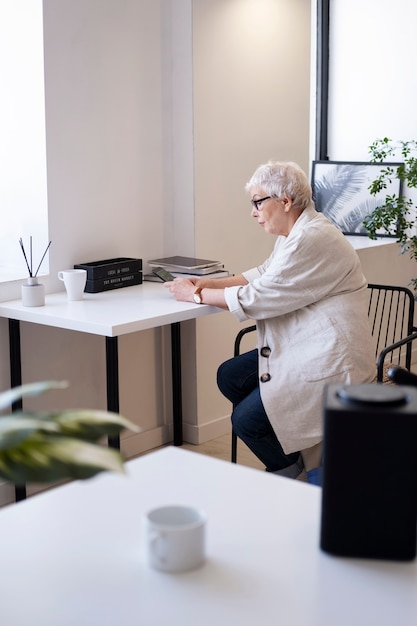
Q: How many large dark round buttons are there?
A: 2